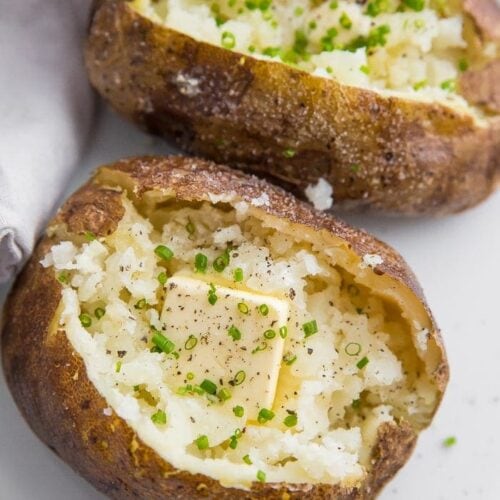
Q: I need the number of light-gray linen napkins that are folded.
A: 1